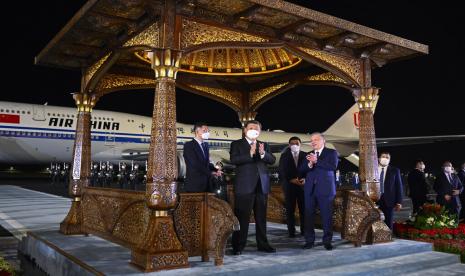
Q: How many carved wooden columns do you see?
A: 4